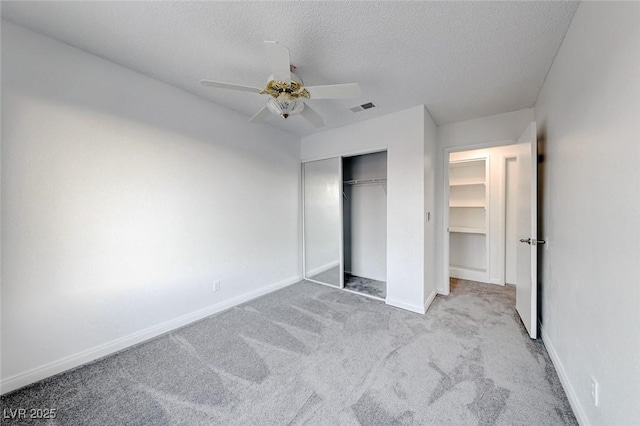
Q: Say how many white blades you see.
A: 5